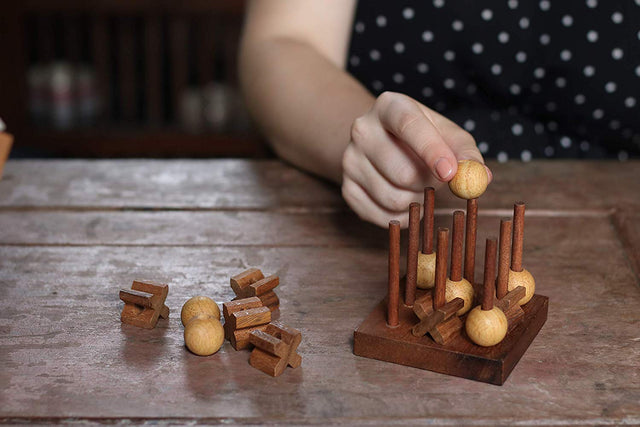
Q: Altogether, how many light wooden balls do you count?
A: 7